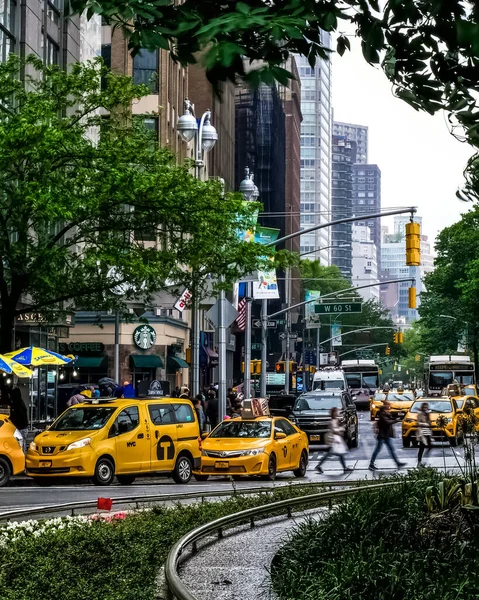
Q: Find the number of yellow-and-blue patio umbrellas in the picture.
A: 2